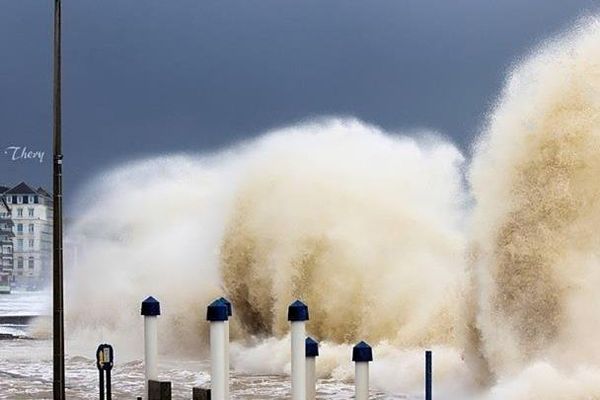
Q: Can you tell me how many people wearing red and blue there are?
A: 0